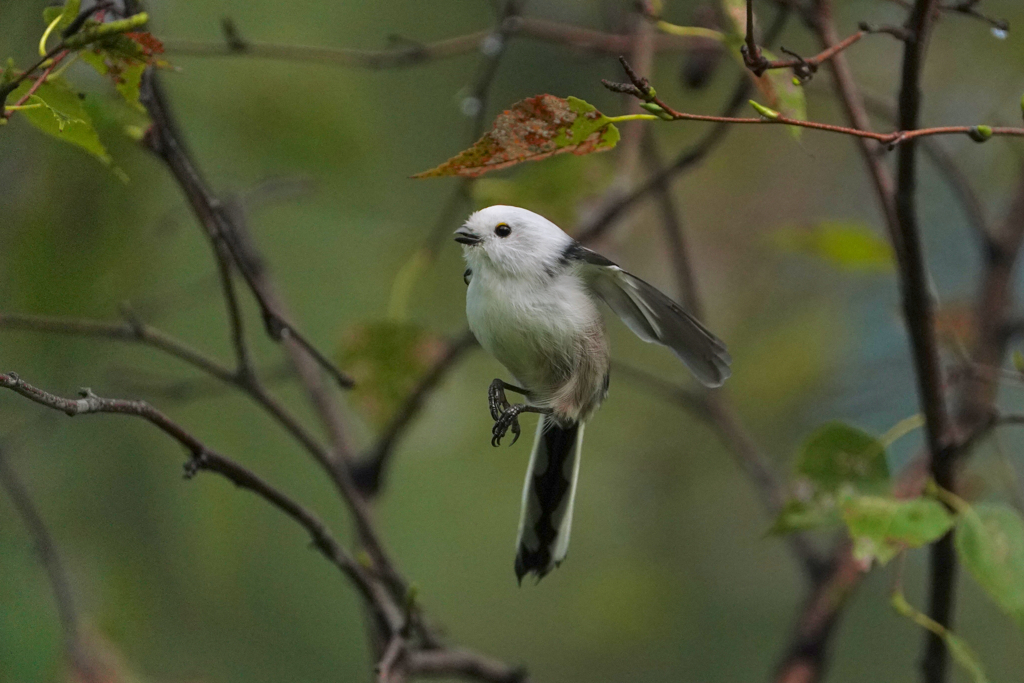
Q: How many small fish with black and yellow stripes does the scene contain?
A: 0